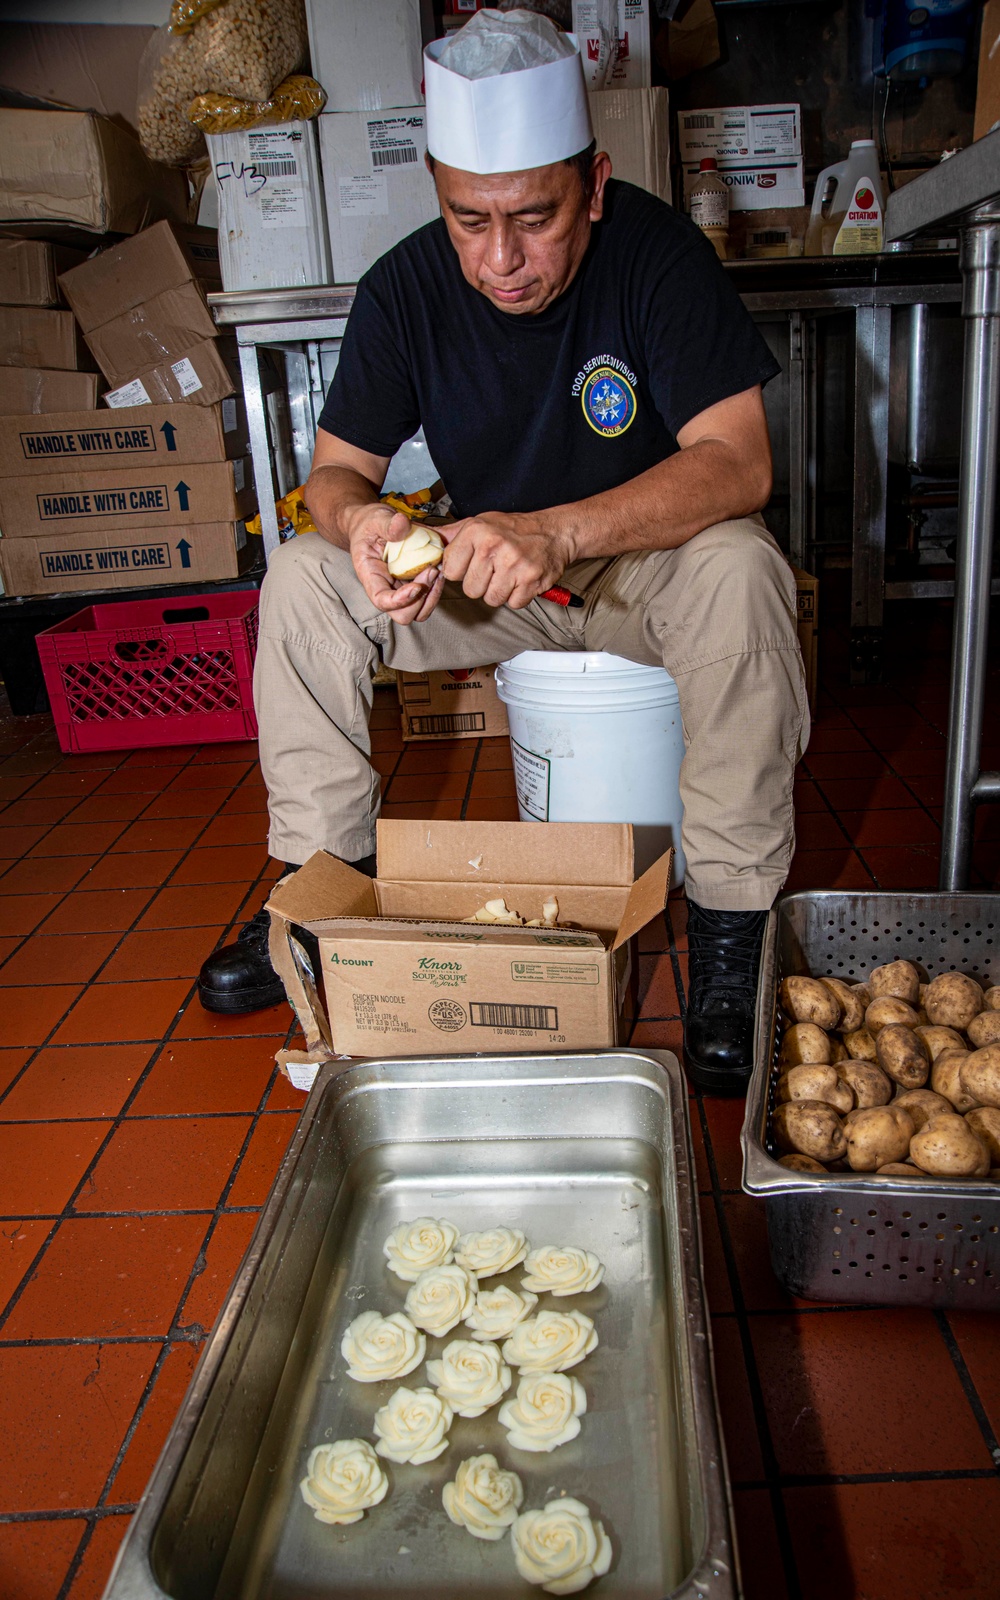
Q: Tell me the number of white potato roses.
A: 13